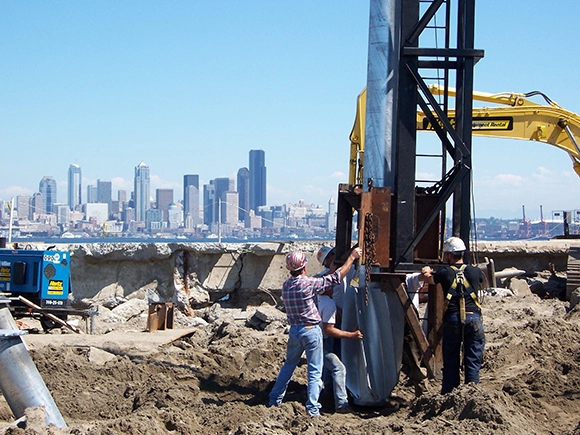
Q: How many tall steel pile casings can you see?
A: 1